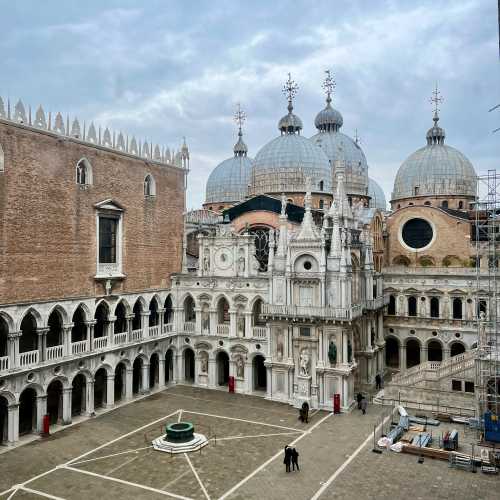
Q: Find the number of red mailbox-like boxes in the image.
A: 3